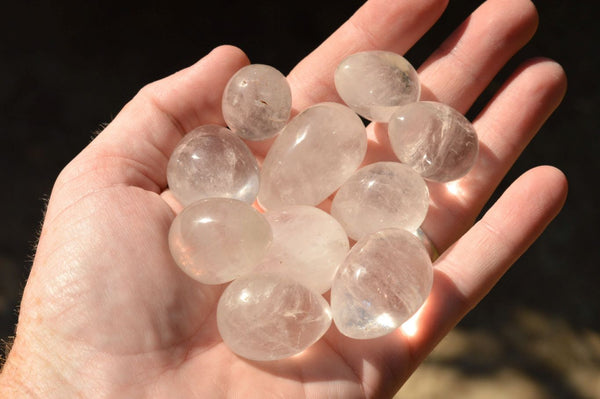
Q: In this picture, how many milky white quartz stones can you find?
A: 10